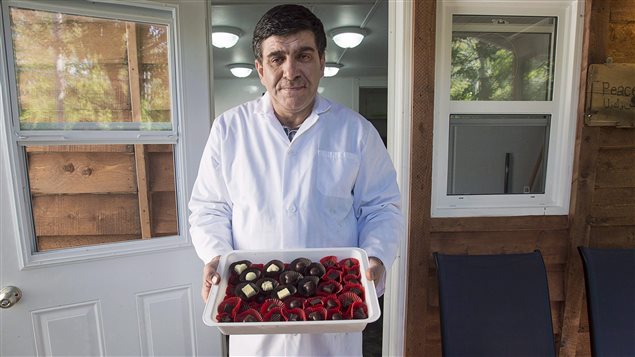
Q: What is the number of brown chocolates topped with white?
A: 6